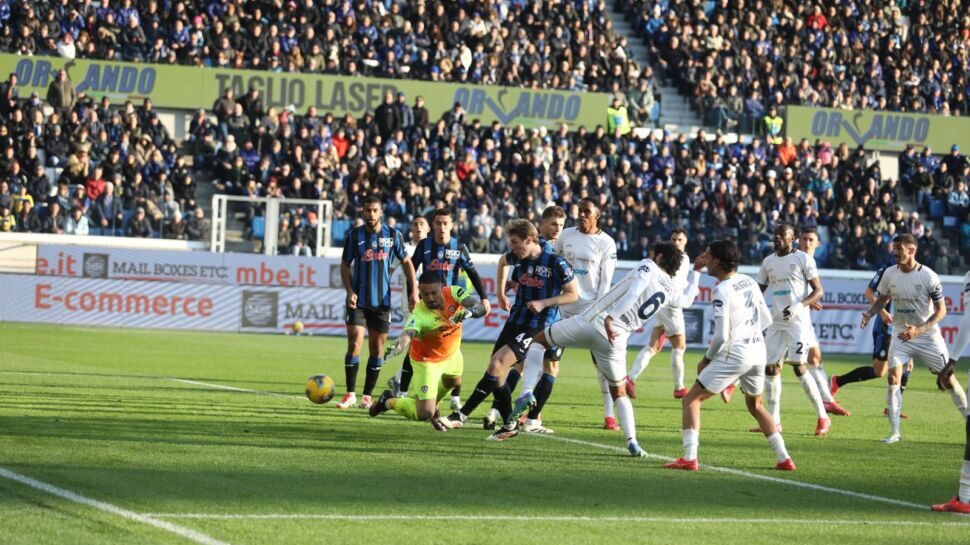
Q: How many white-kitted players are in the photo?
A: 9